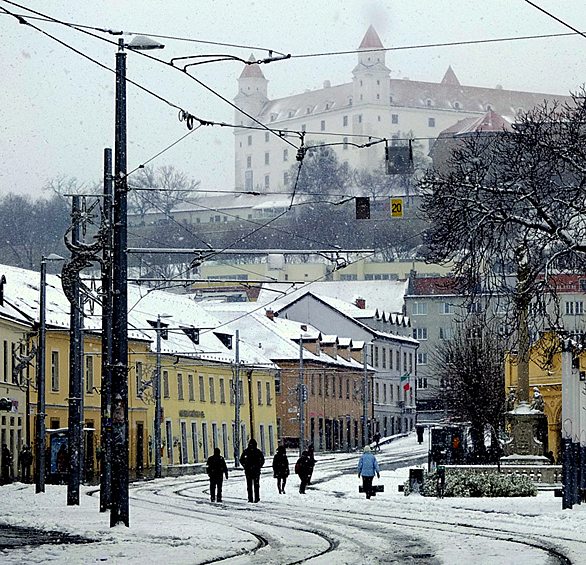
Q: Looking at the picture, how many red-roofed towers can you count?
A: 3